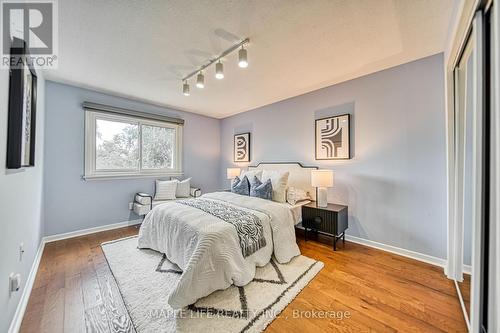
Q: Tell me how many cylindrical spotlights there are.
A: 4